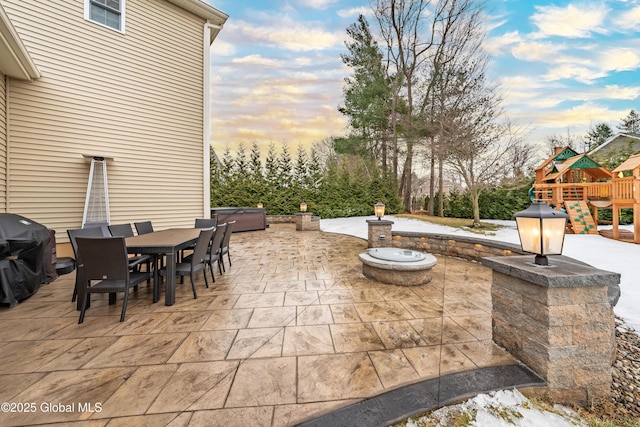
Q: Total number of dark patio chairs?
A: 8